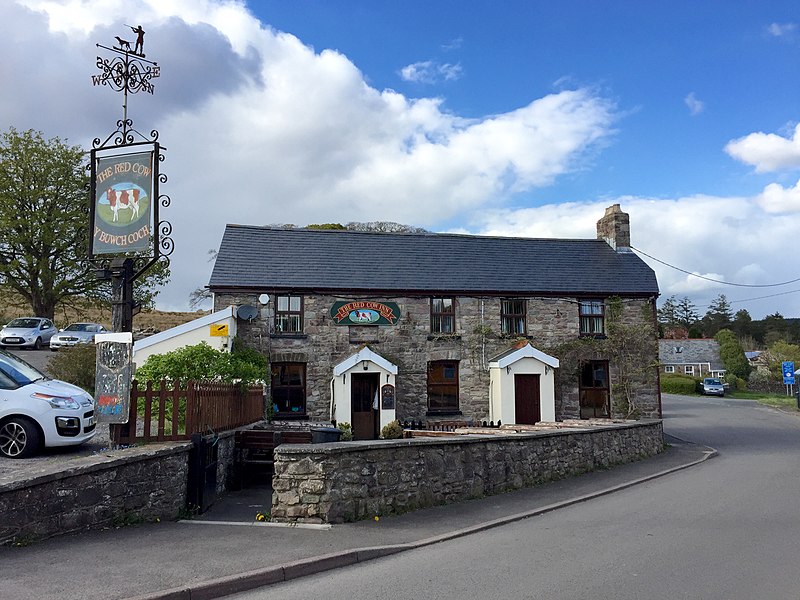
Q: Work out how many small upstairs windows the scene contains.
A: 4